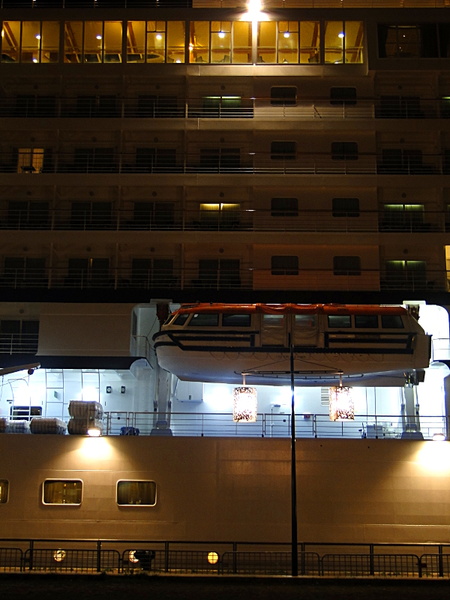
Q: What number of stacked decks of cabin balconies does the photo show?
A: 4